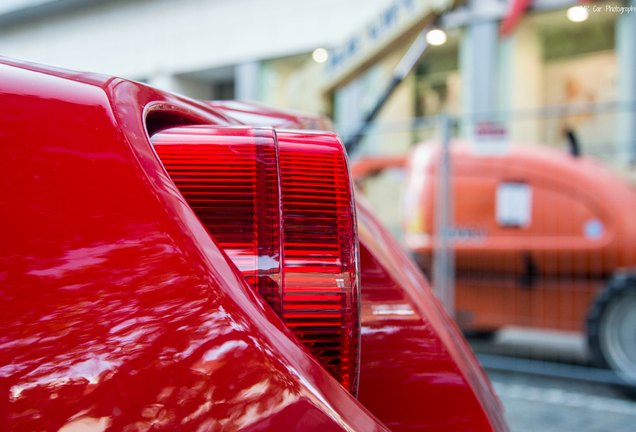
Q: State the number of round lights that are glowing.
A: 3